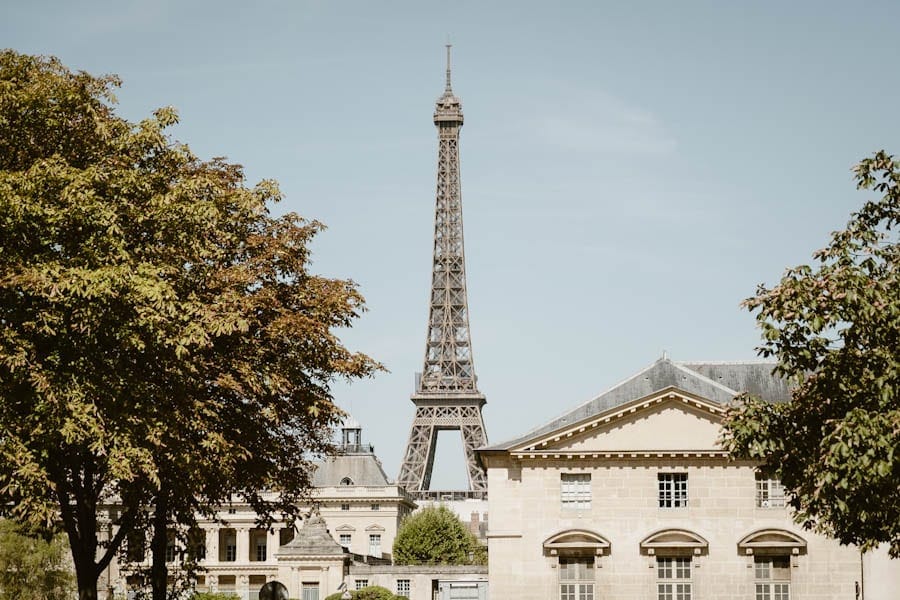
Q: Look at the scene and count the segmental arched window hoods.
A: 3